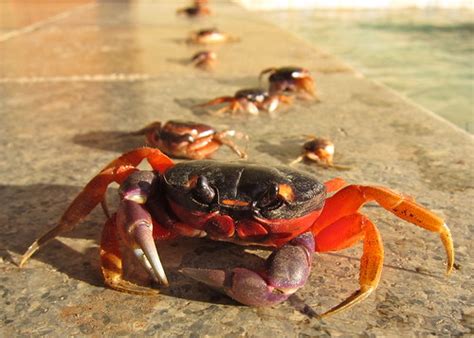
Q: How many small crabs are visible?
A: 7